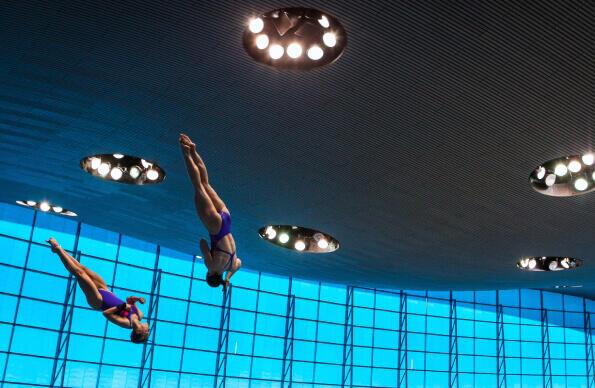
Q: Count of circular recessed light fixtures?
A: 6